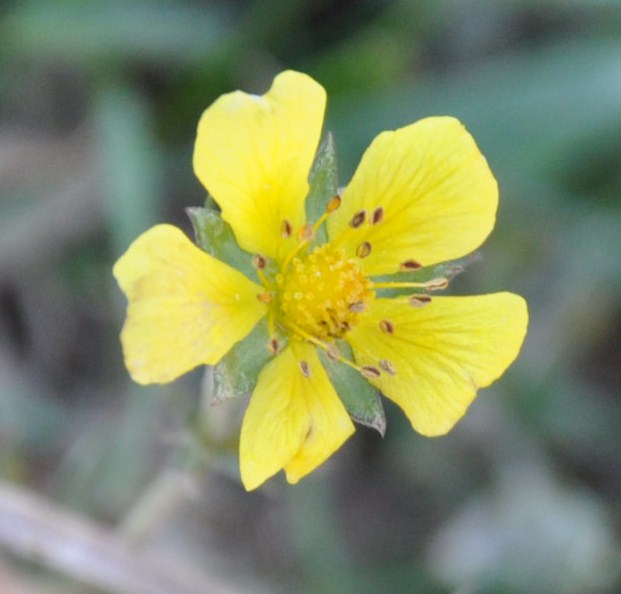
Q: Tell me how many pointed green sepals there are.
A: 5